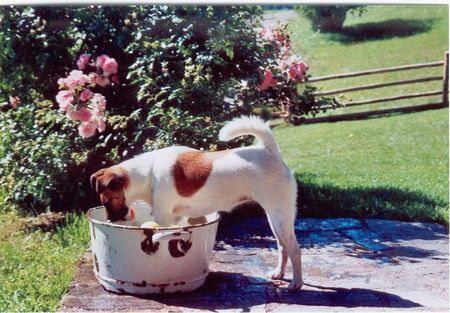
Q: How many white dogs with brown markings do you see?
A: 1